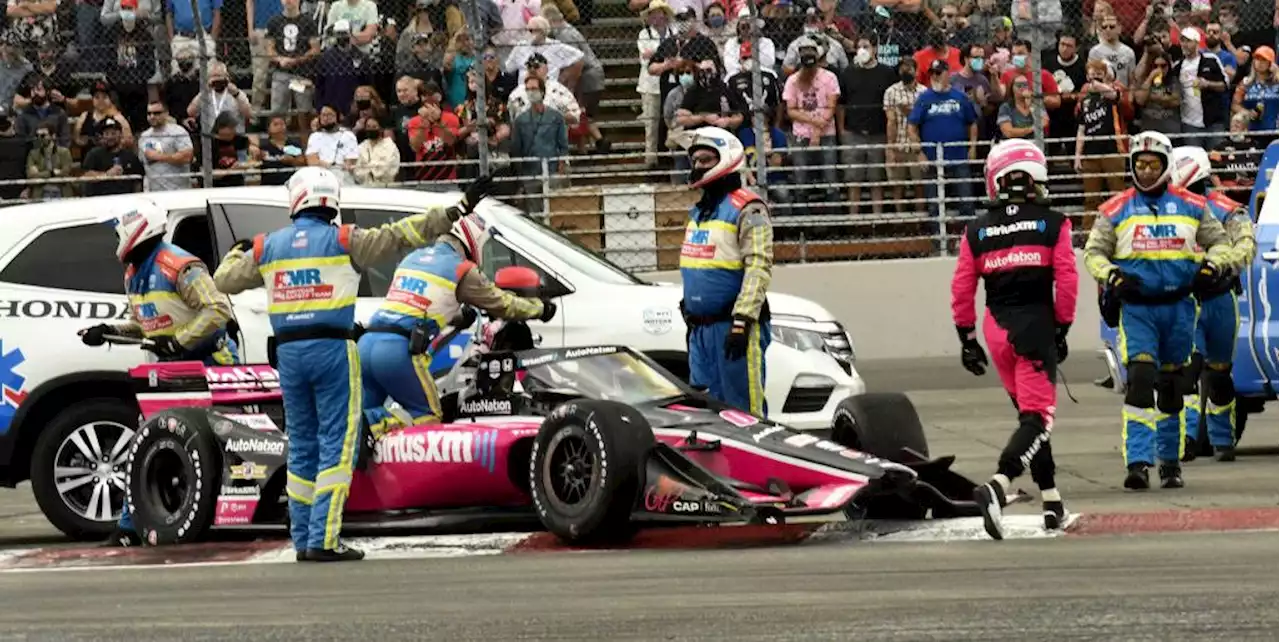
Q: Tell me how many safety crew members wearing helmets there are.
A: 6